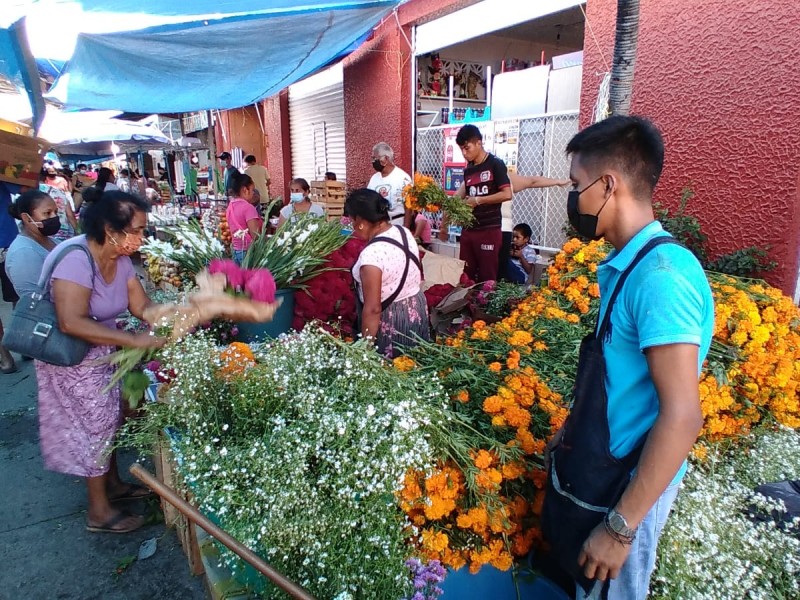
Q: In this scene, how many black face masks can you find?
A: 3